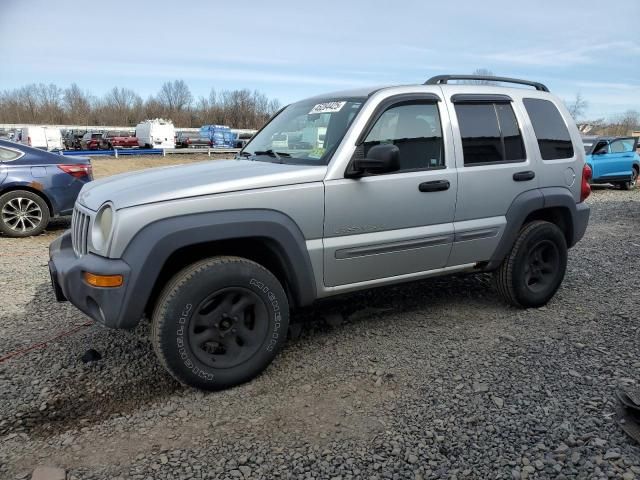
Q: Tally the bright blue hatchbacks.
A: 1